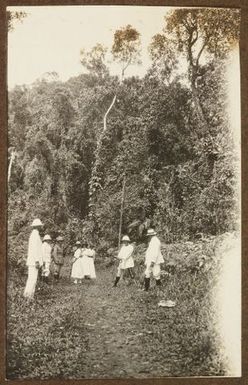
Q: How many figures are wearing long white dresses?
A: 2